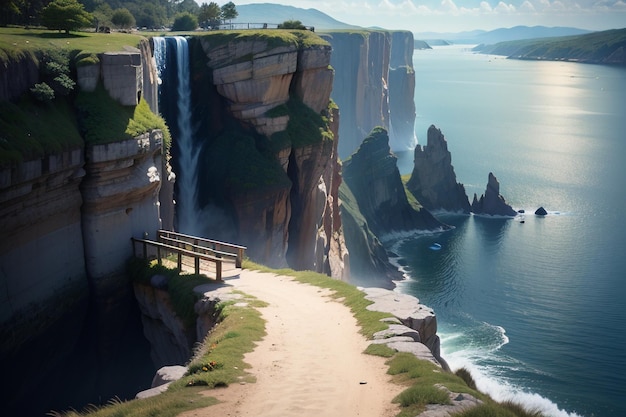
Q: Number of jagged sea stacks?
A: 3